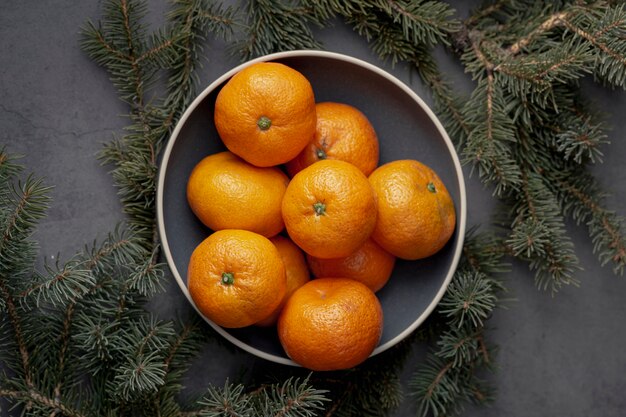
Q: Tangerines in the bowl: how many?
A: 9